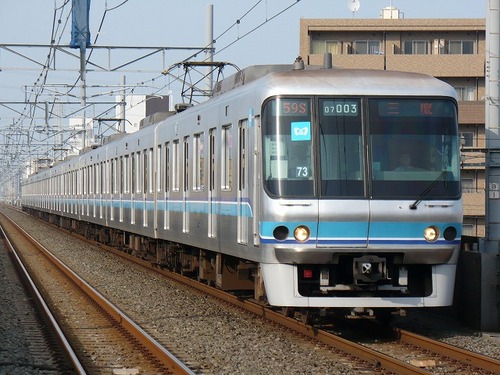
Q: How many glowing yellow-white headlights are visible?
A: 2